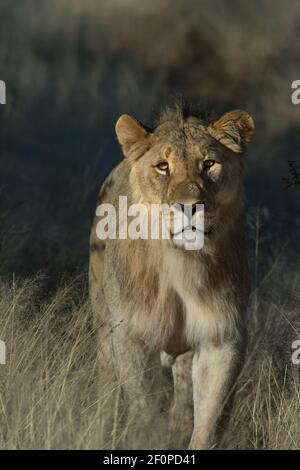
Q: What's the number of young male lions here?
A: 1